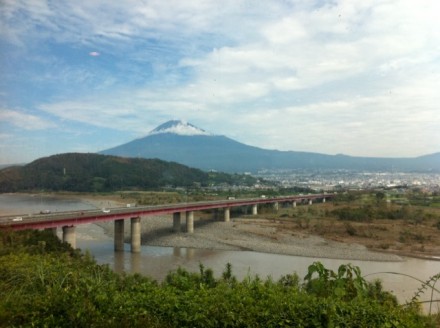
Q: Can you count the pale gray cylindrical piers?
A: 12